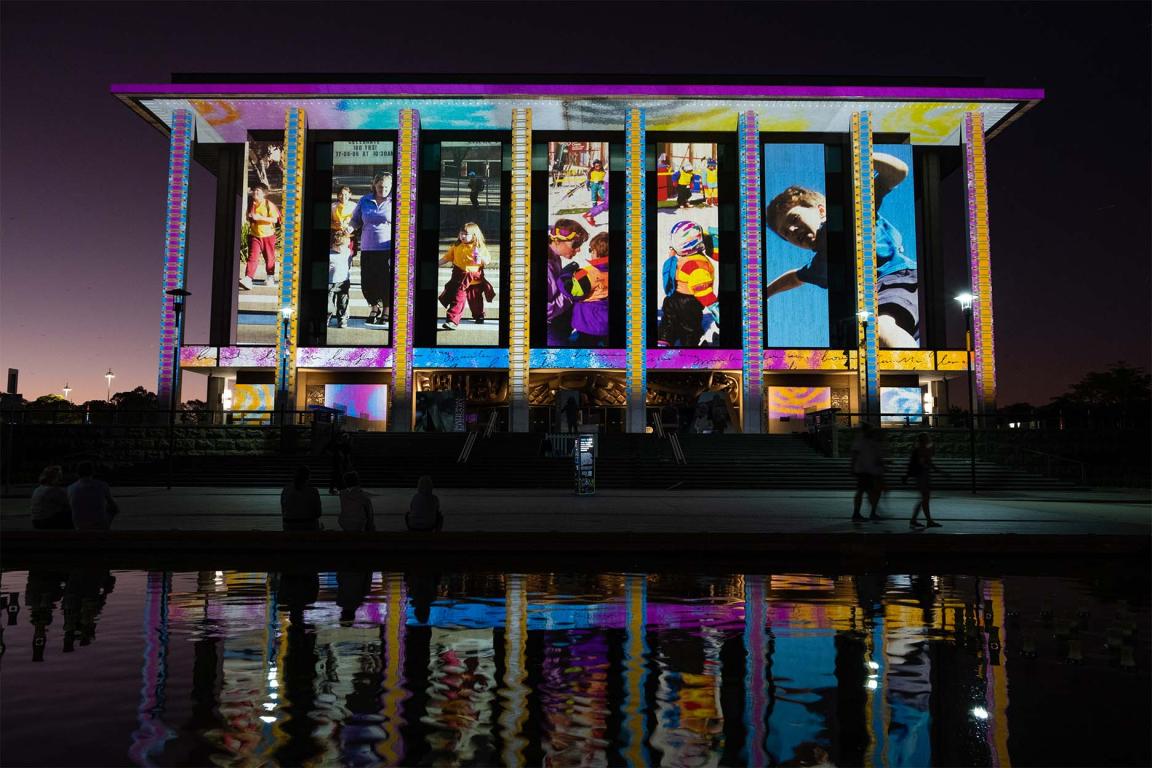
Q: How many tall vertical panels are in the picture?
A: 7